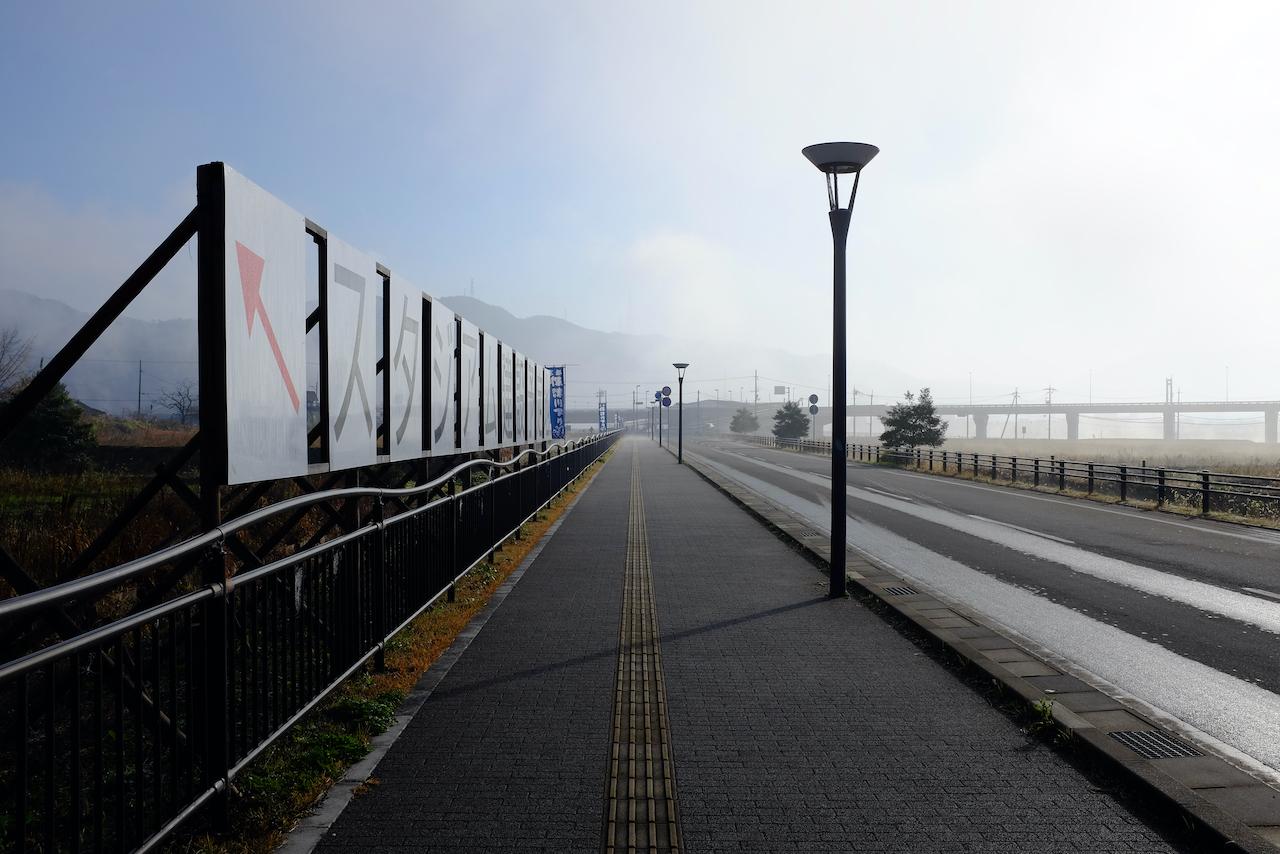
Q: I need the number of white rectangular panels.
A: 11